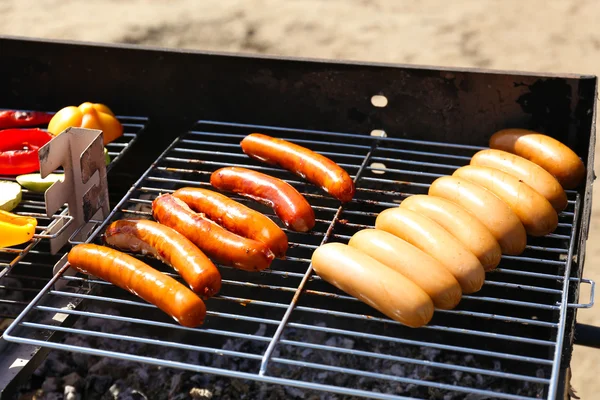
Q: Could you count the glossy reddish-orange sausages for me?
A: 6